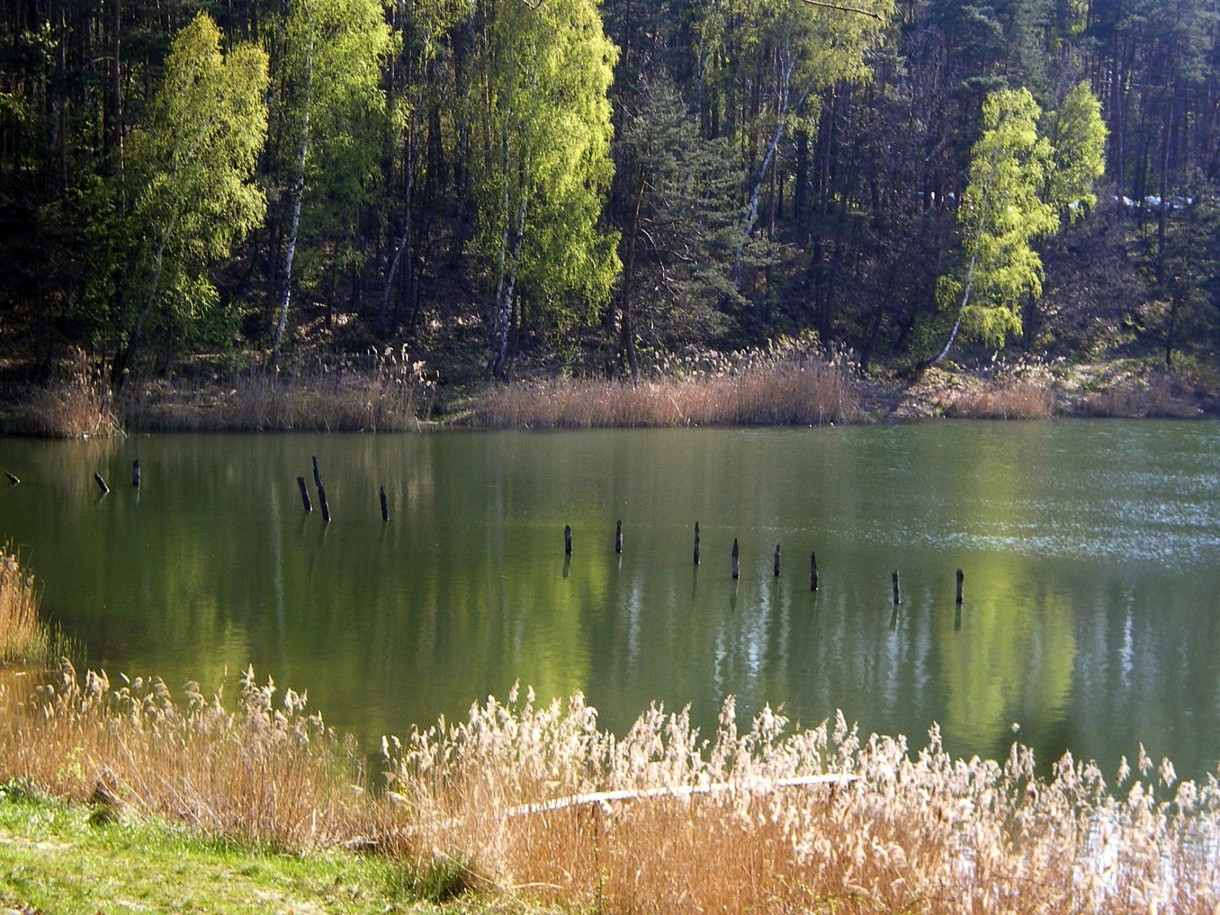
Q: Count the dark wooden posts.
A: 14